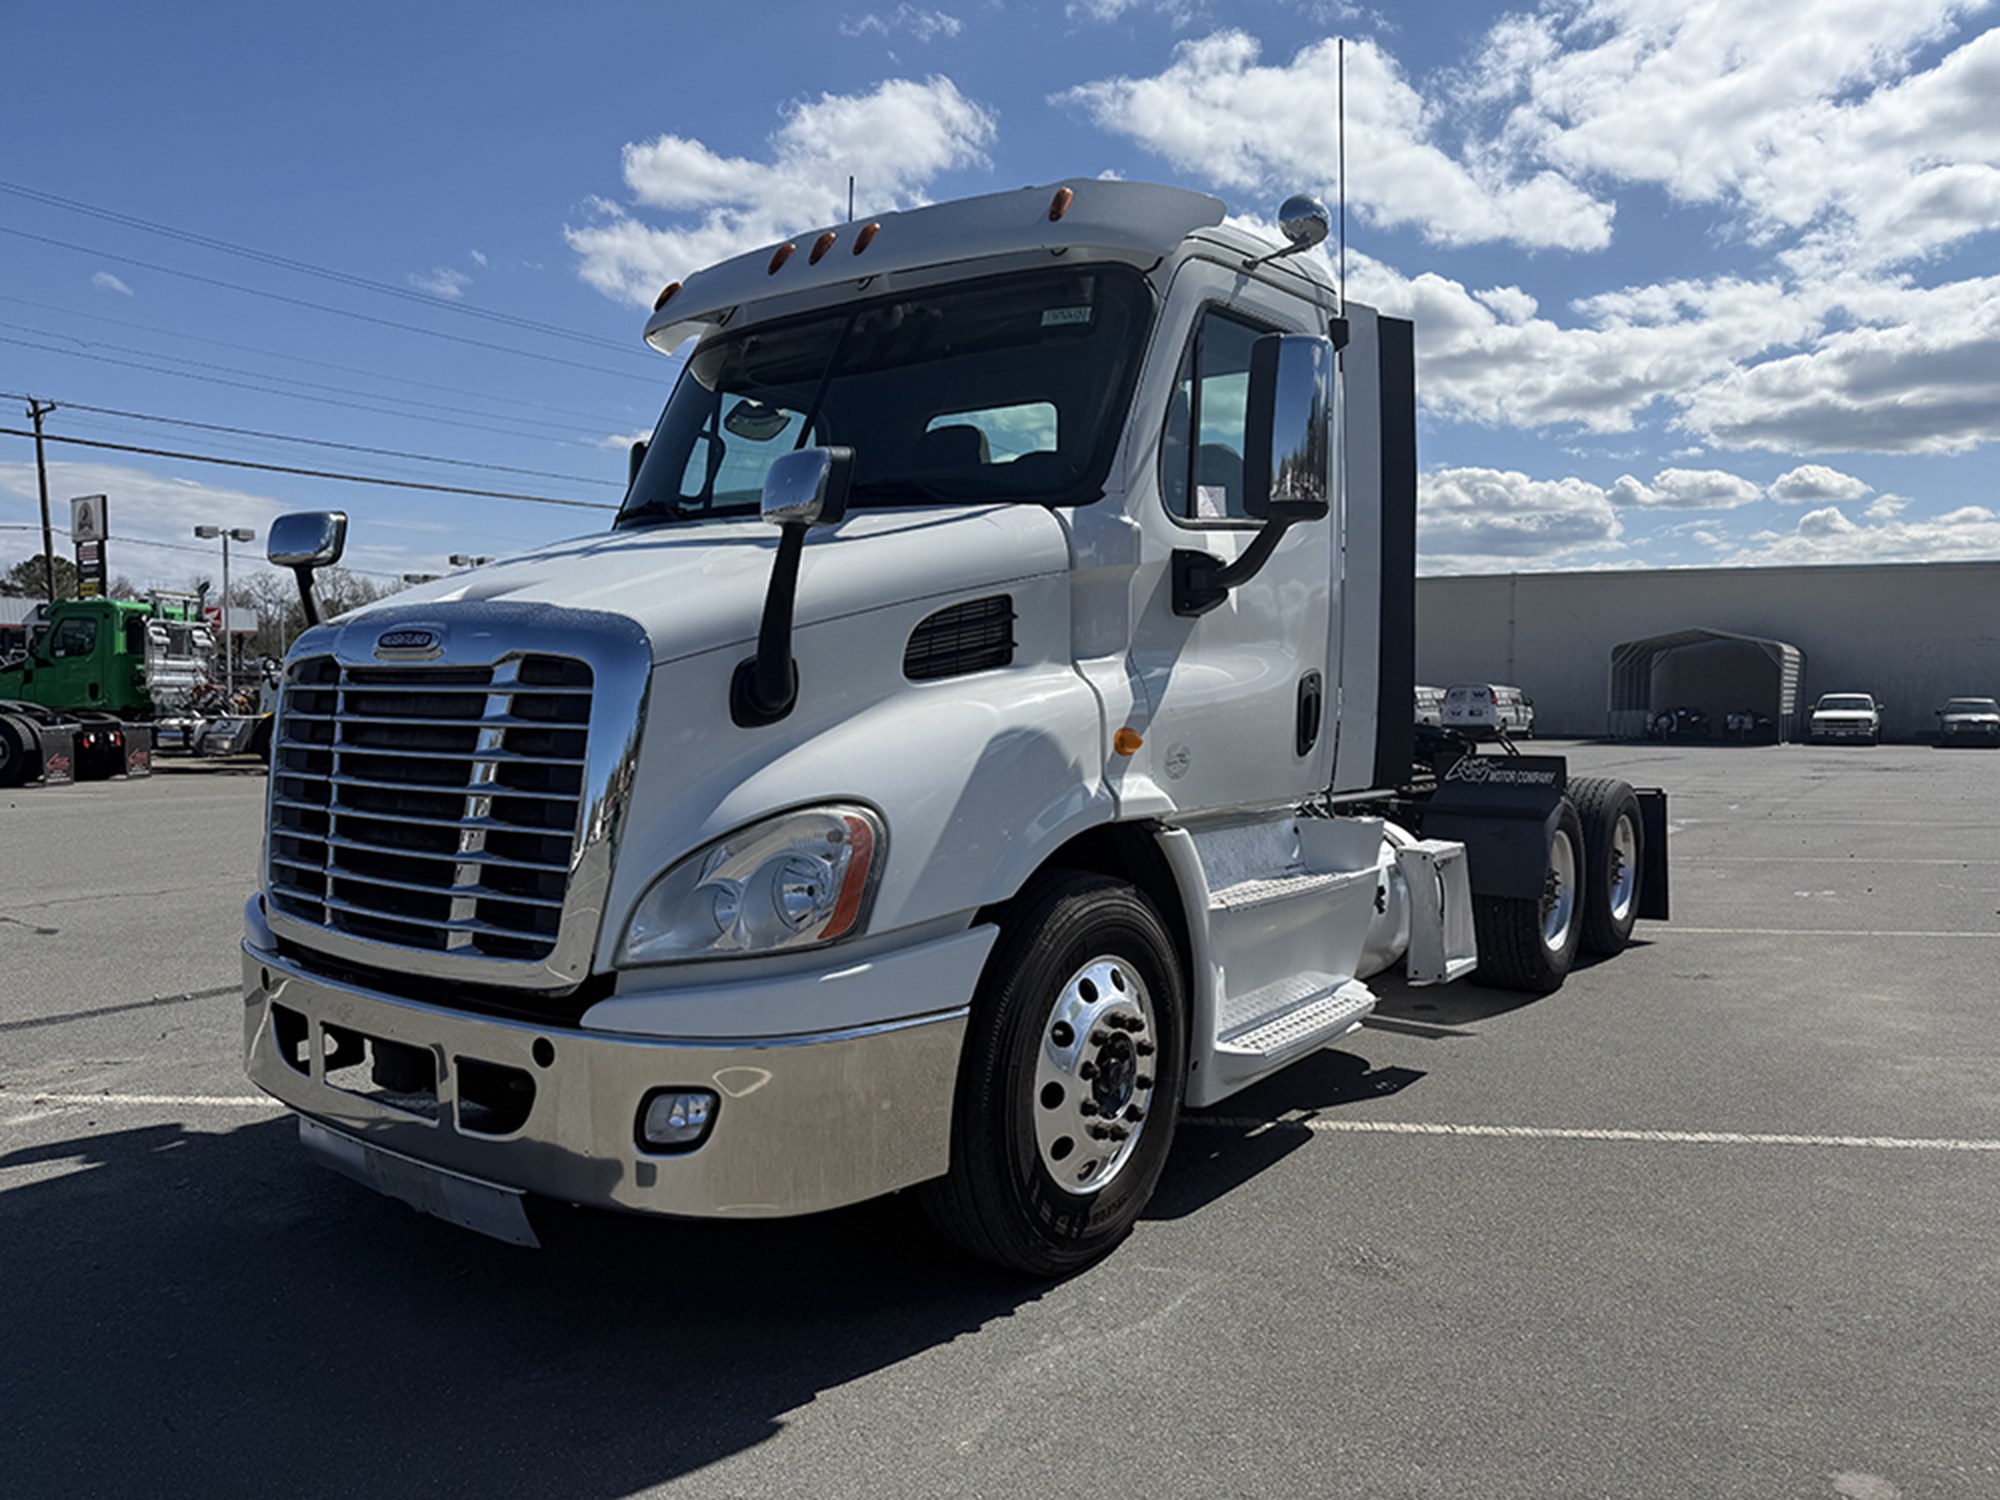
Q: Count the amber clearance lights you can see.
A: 5